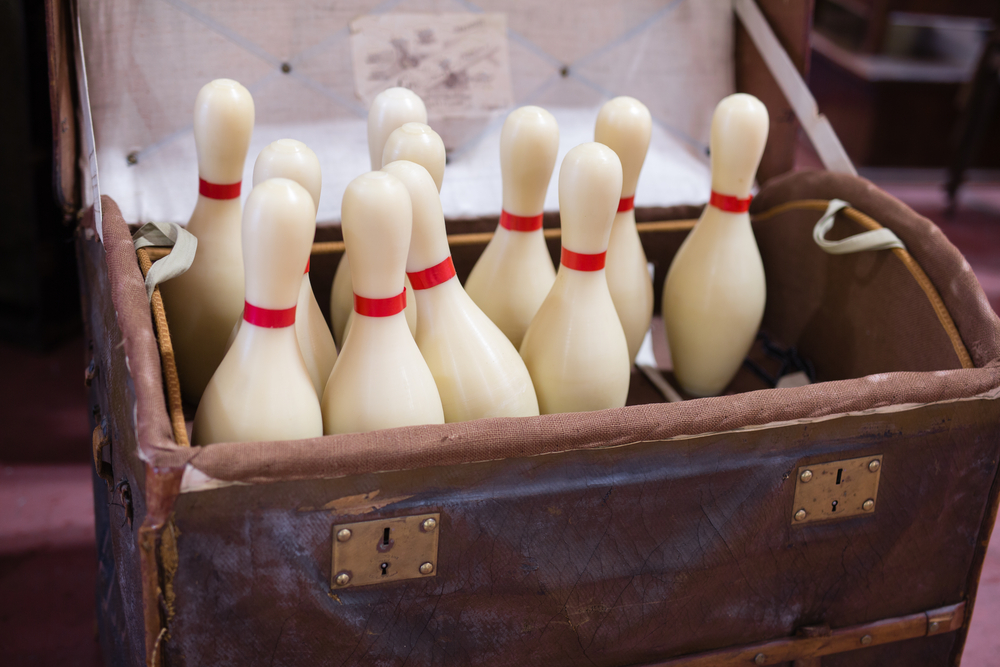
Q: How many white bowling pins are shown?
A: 11